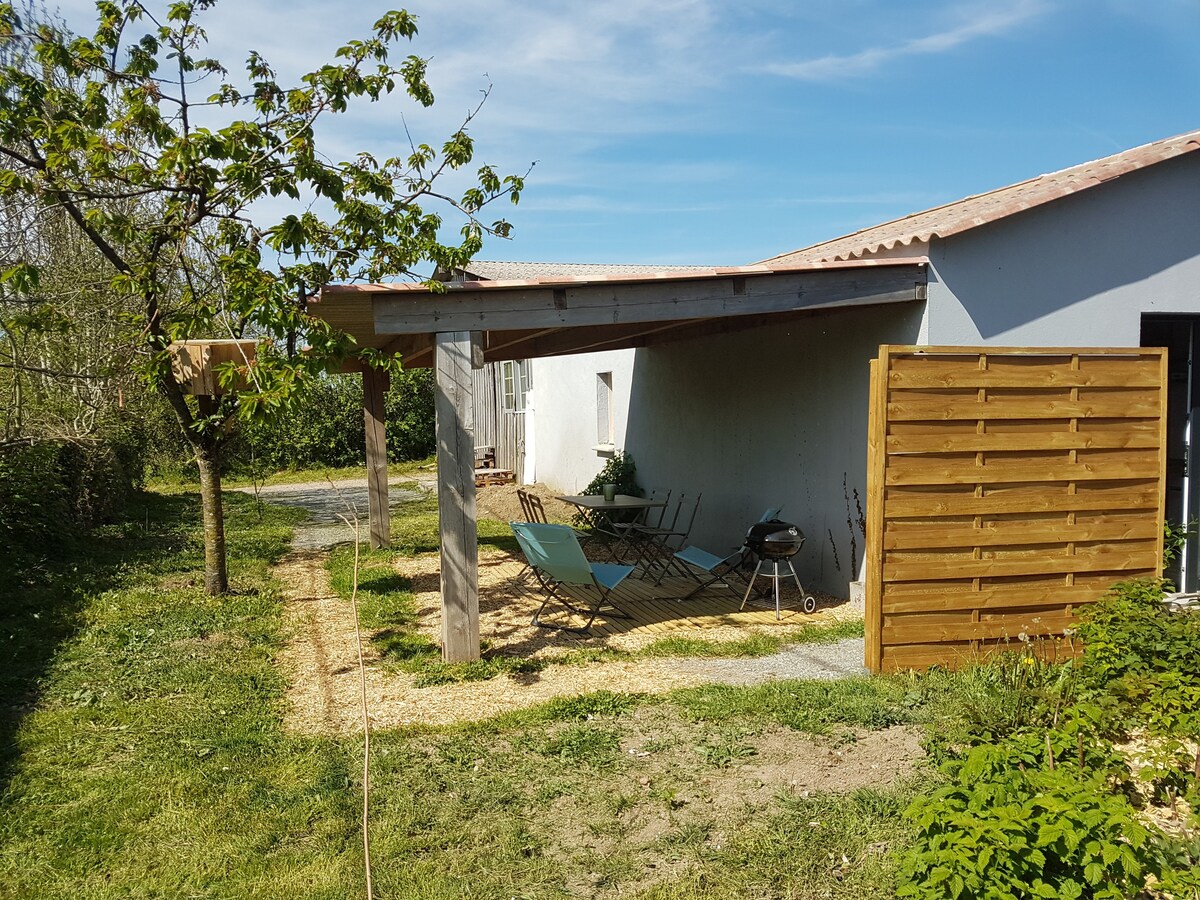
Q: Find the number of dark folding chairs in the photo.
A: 4